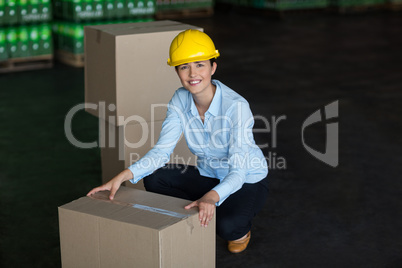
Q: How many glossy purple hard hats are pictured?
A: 0